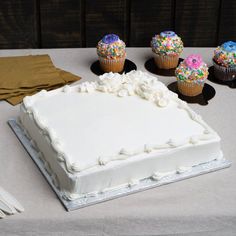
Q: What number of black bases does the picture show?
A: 4